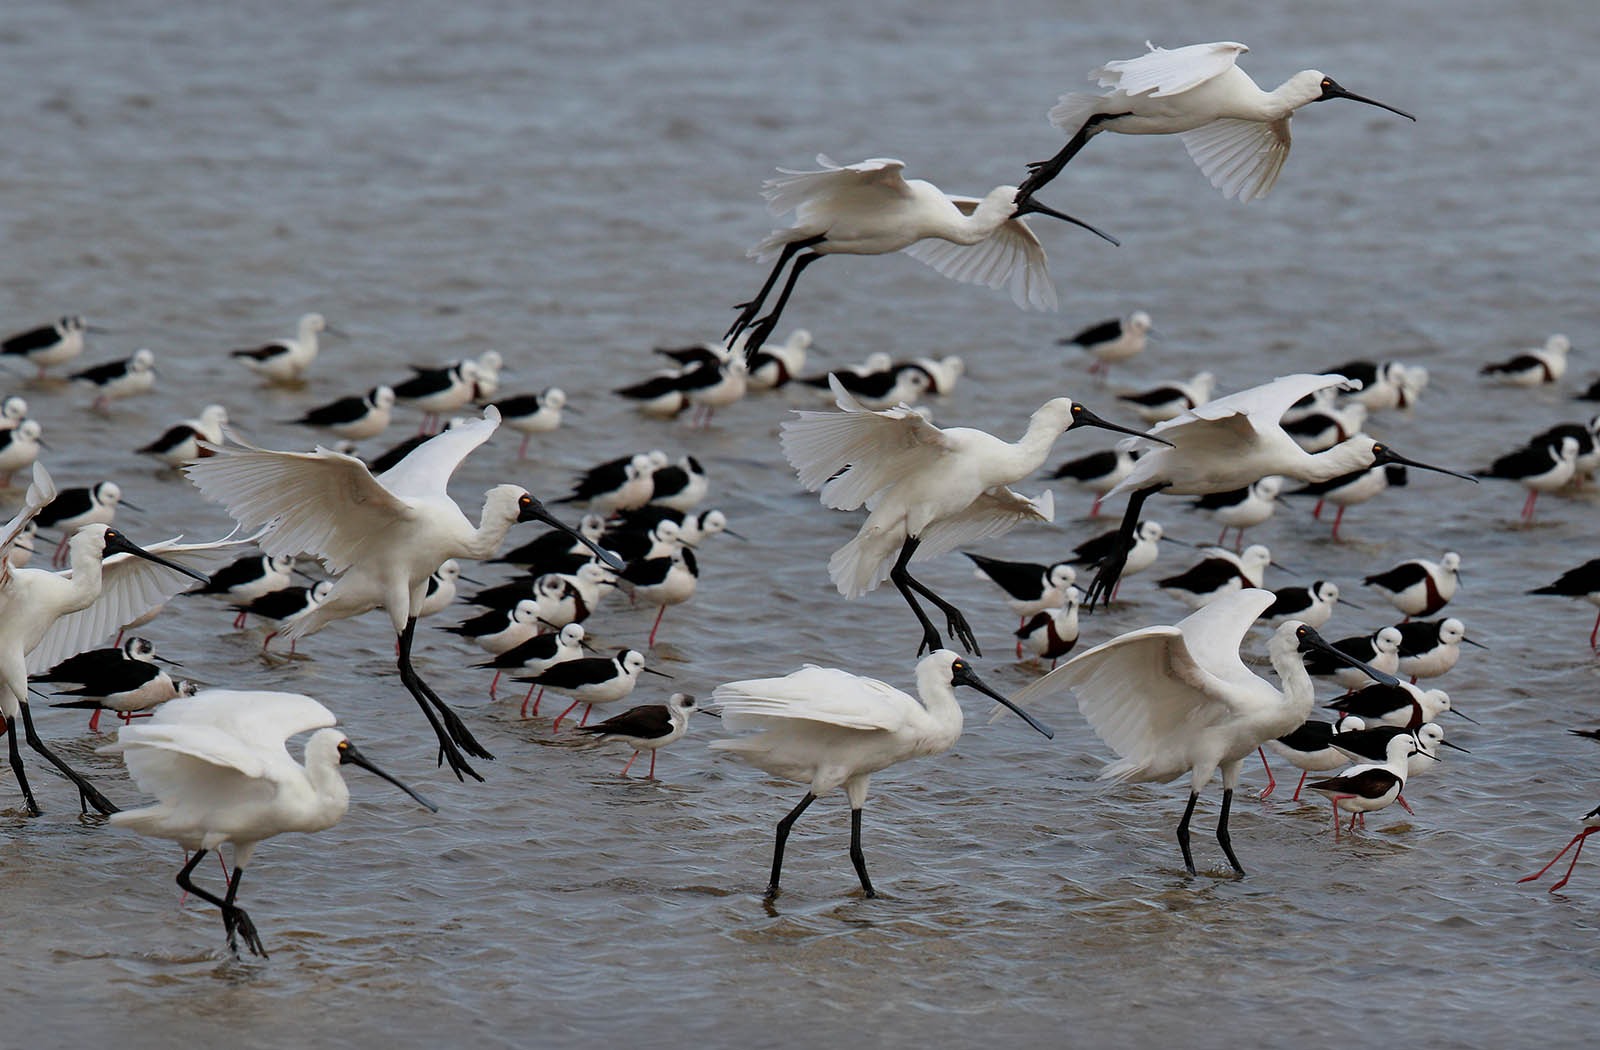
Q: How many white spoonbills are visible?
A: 9